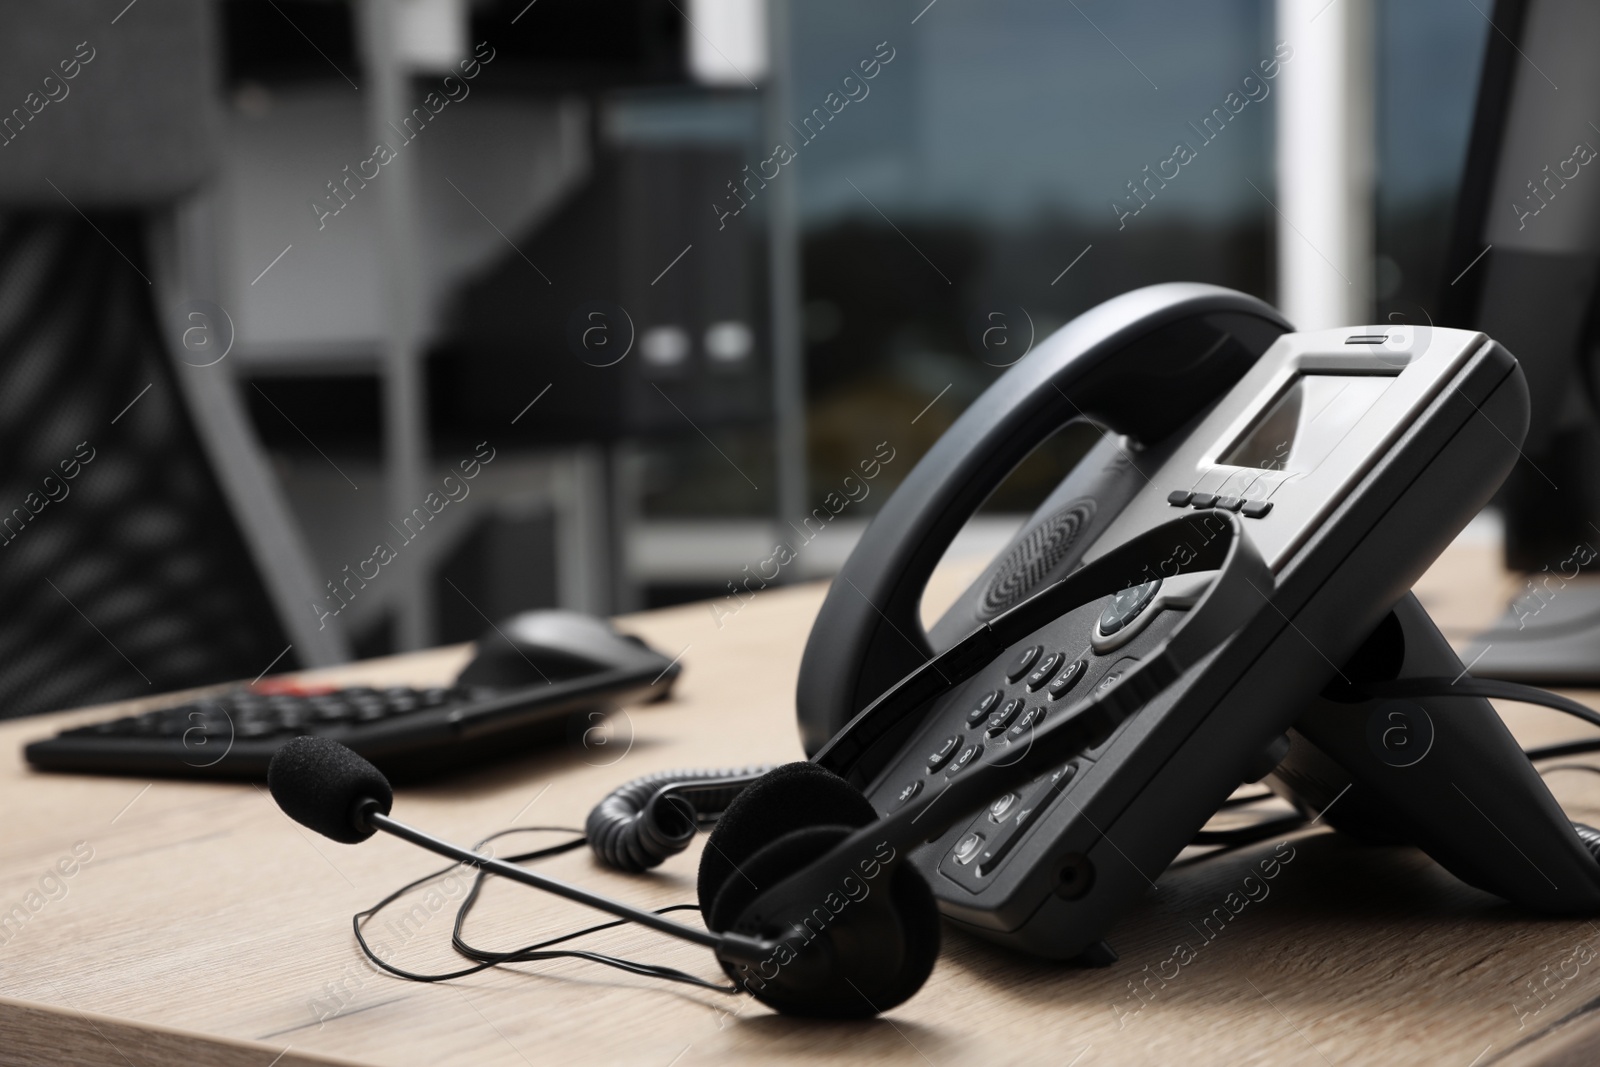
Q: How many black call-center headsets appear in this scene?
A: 1